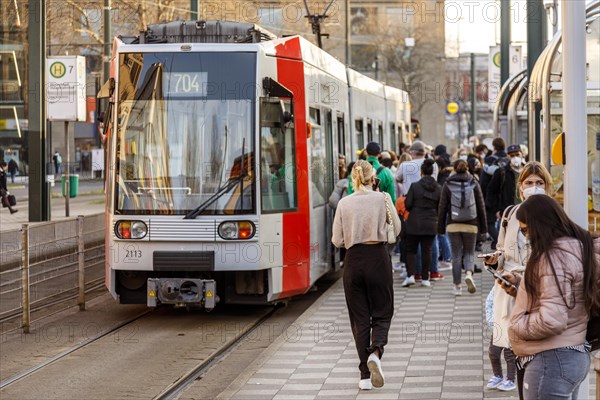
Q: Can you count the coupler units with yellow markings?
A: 1